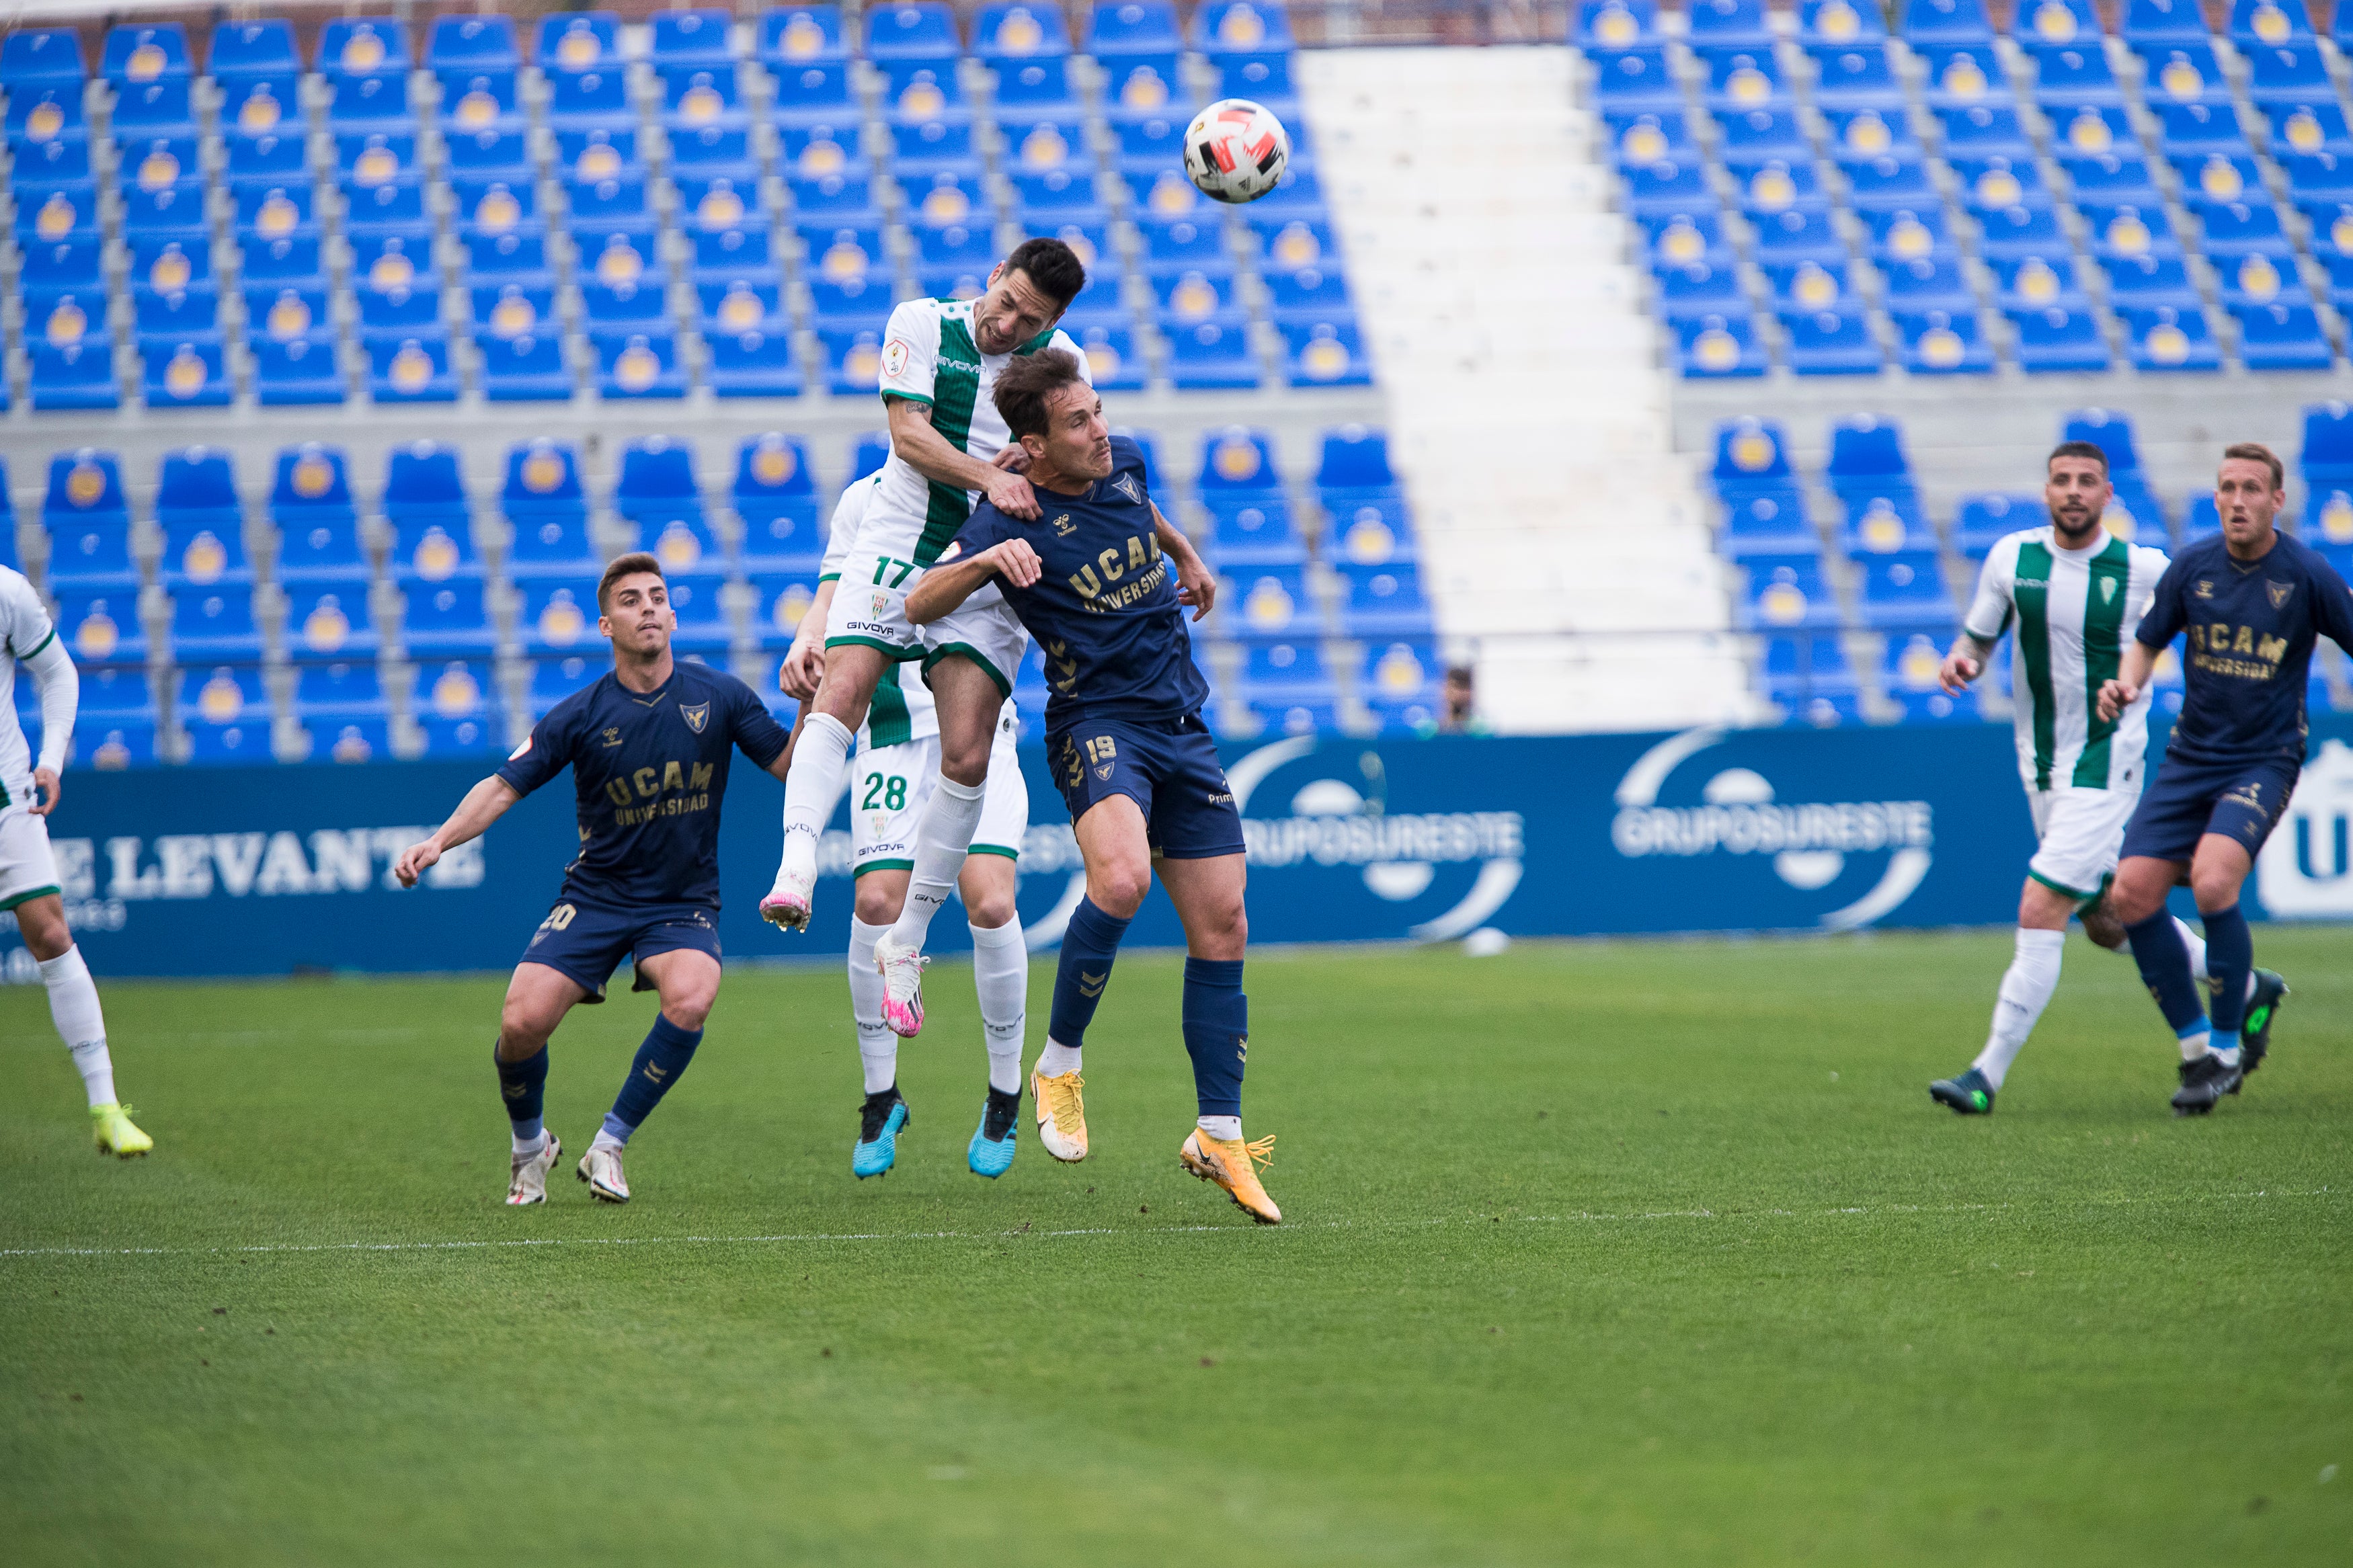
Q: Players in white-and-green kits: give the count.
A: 4